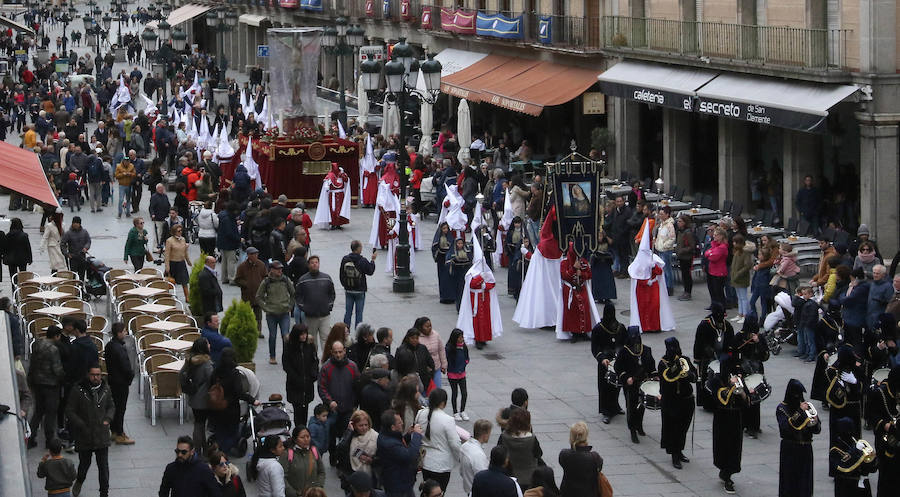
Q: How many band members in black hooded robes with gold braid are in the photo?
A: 12